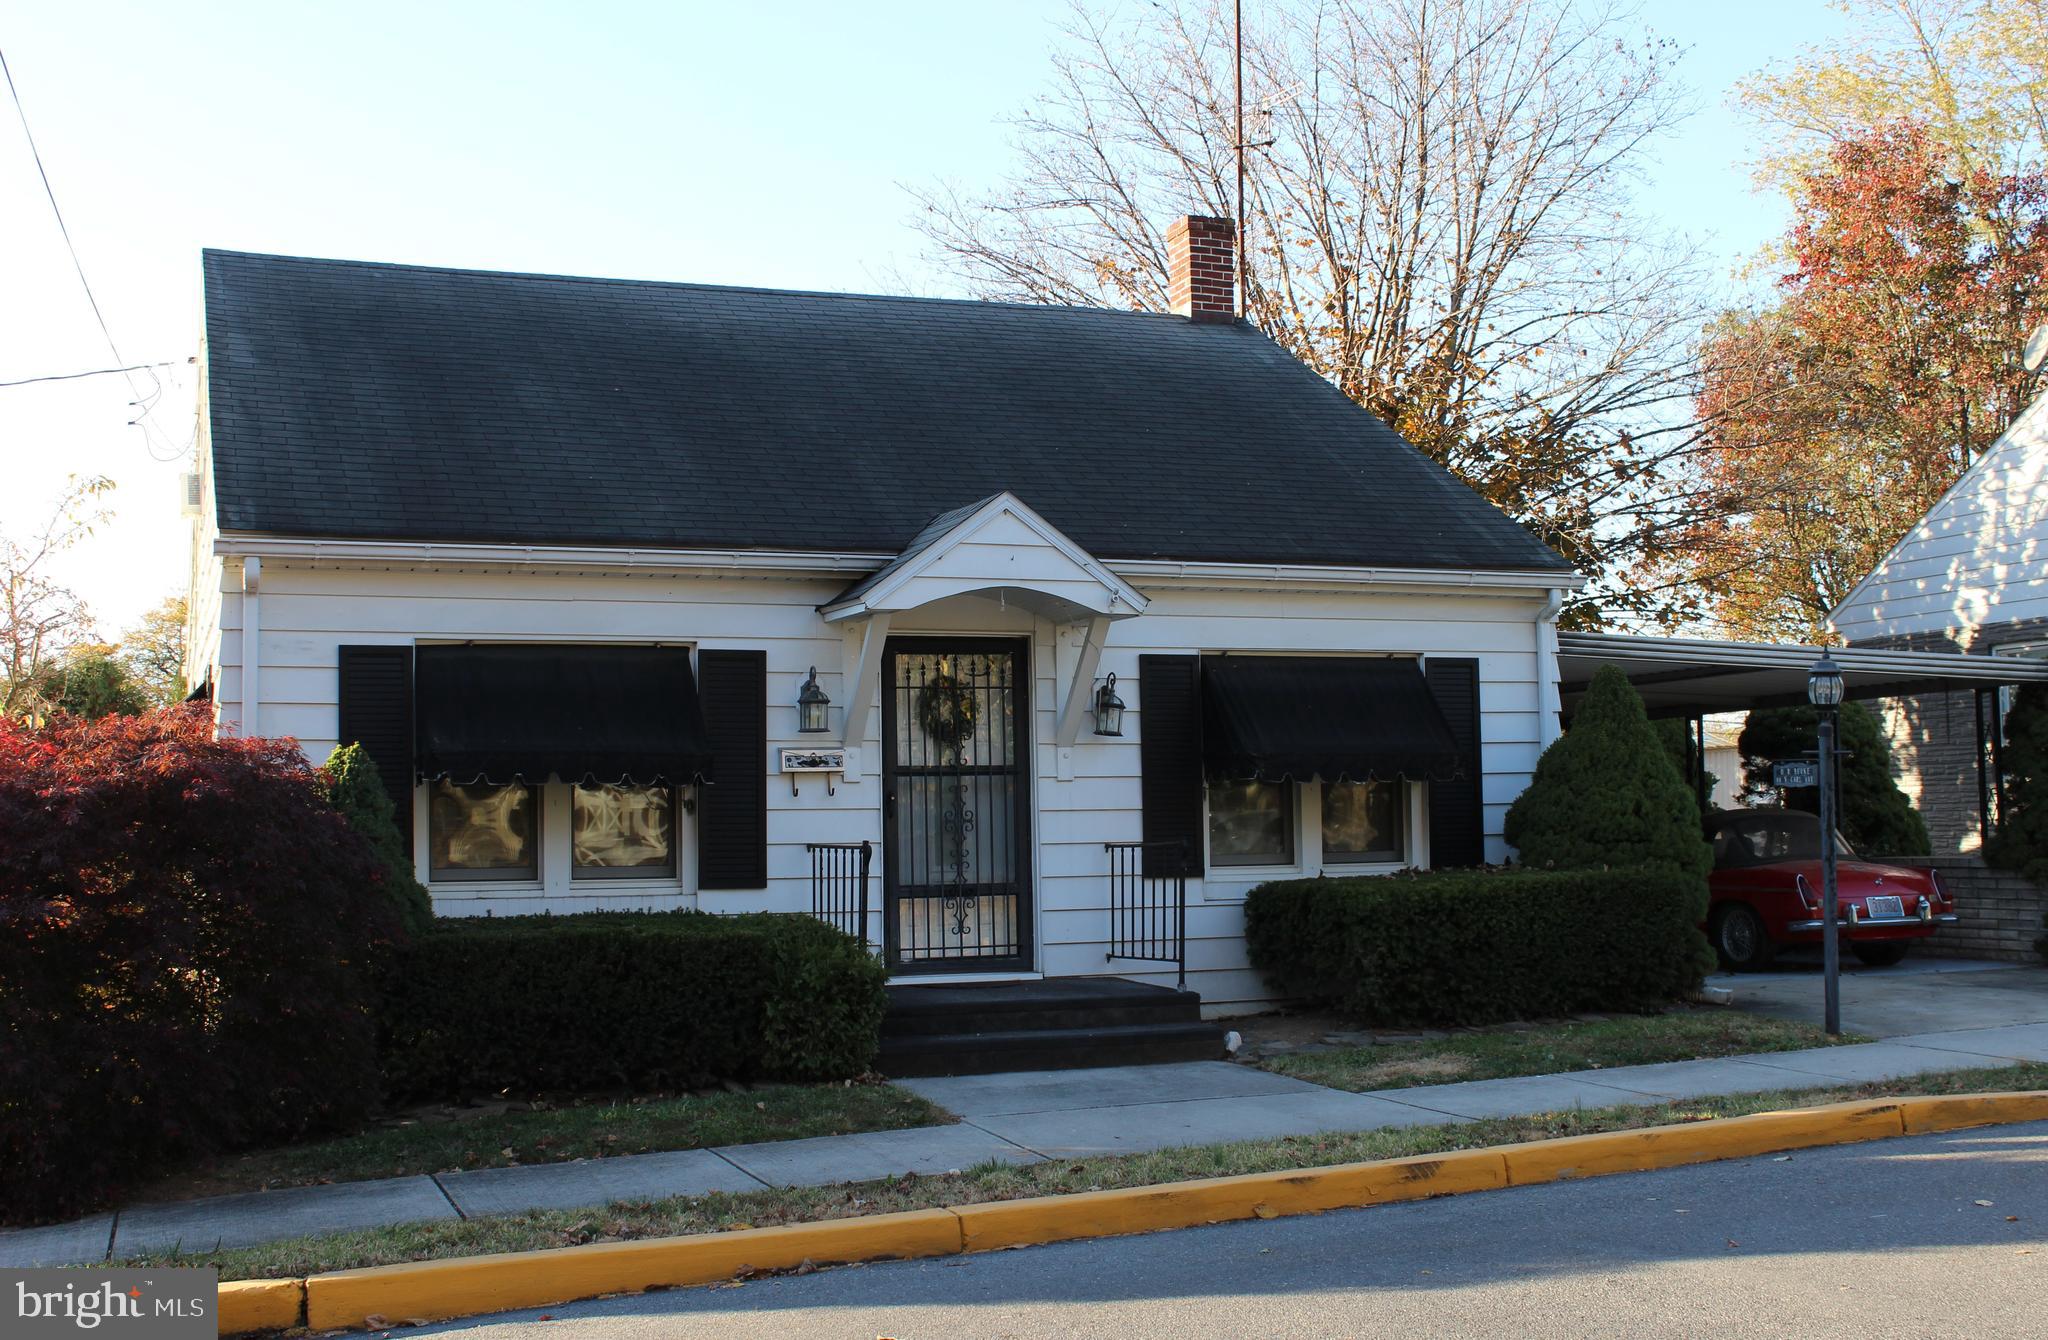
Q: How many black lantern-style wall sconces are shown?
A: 2